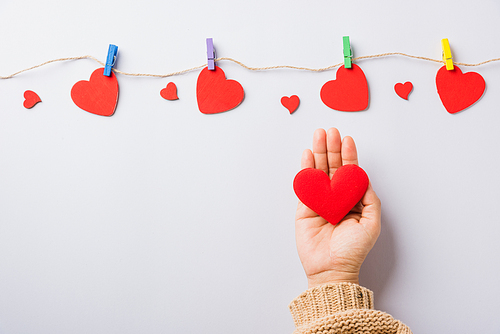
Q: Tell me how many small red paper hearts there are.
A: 4